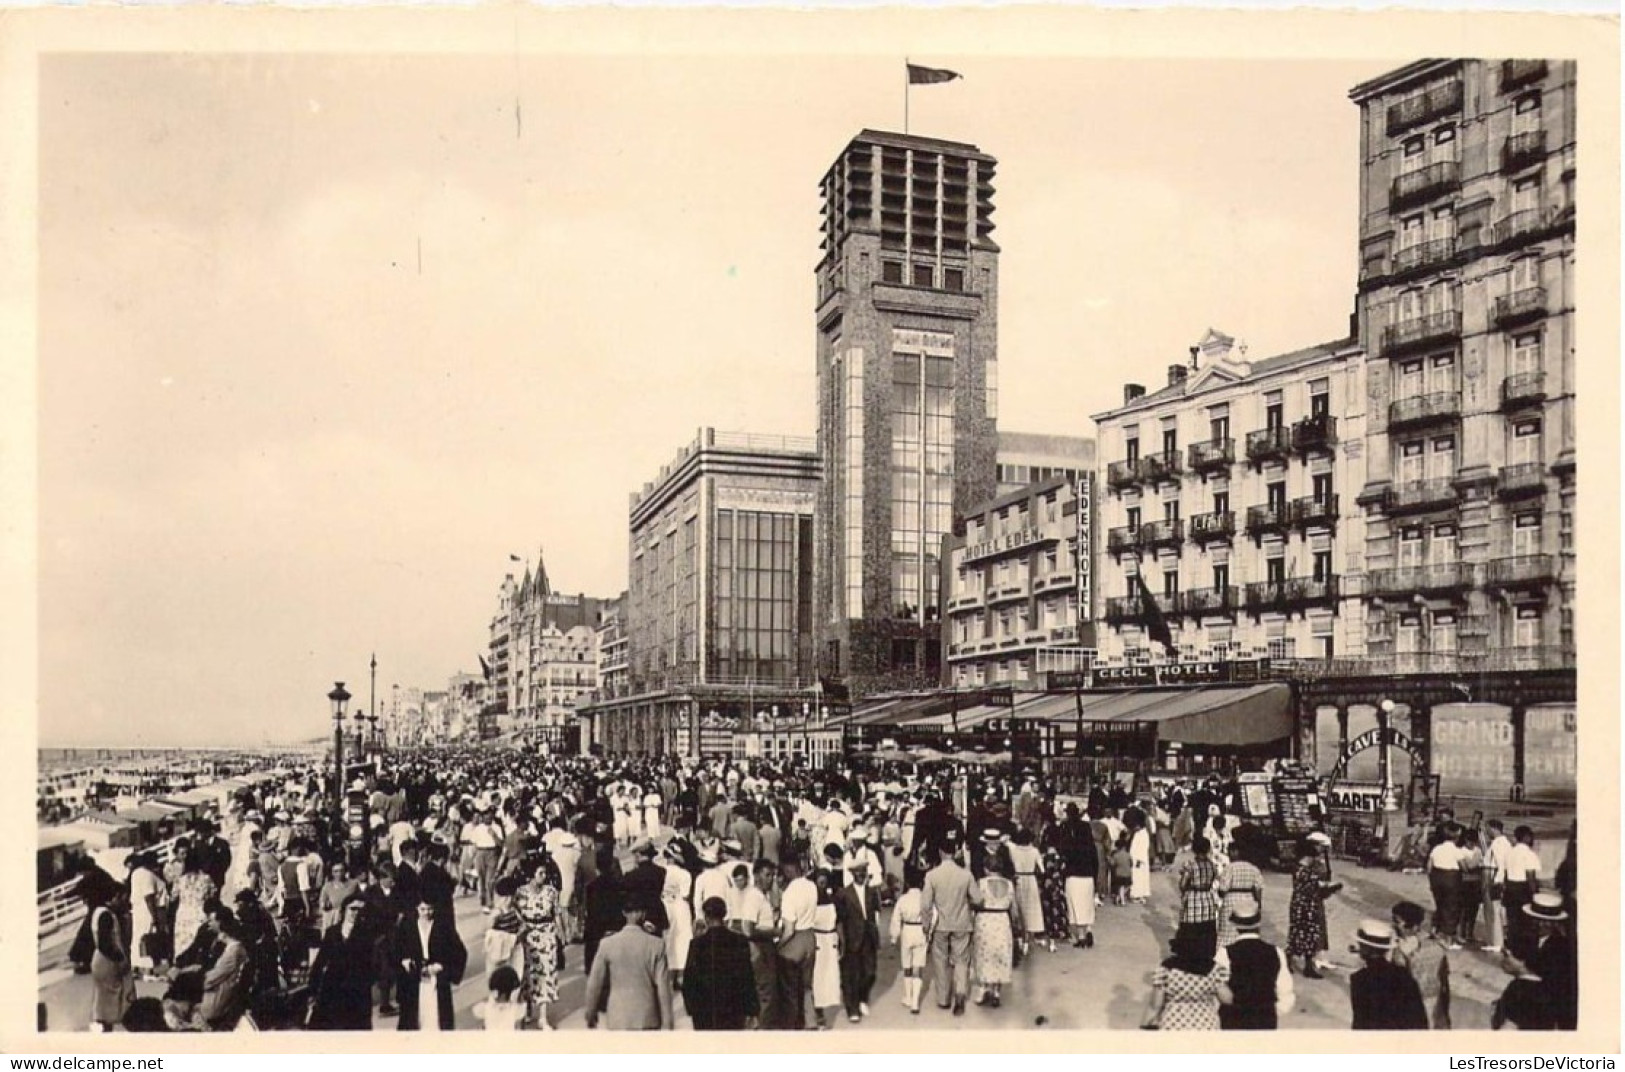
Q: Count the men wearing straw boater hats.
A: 4